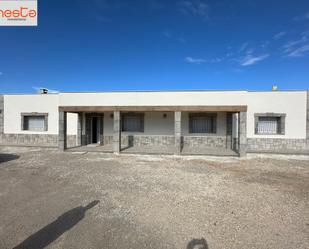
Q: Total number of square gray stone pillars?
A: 4